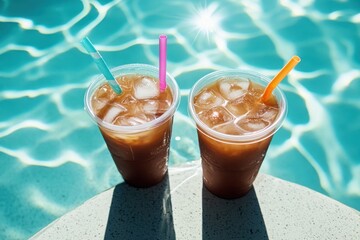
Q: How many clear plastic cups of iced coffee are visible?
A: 2